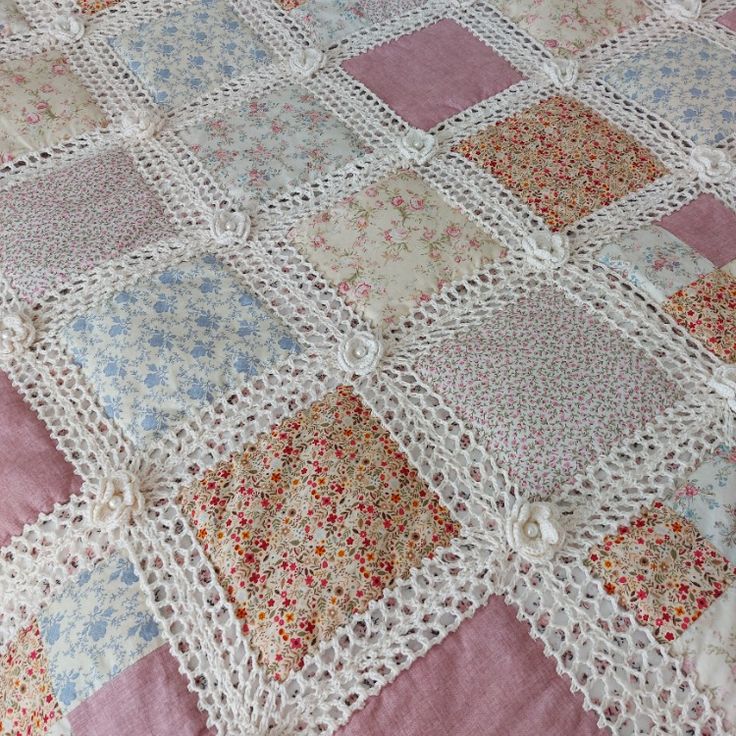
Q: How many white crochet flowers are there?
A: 14